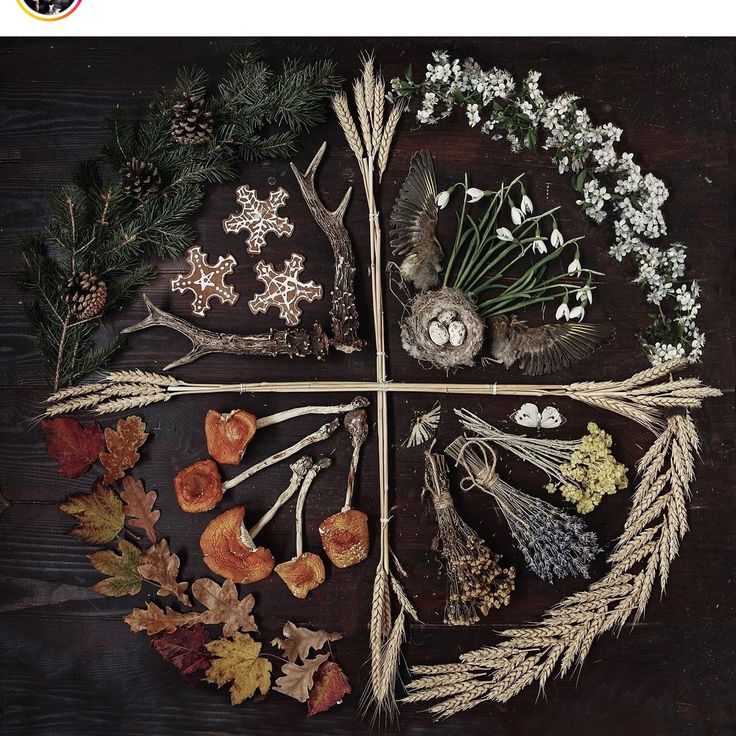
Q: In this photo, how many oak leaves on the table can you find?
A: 7